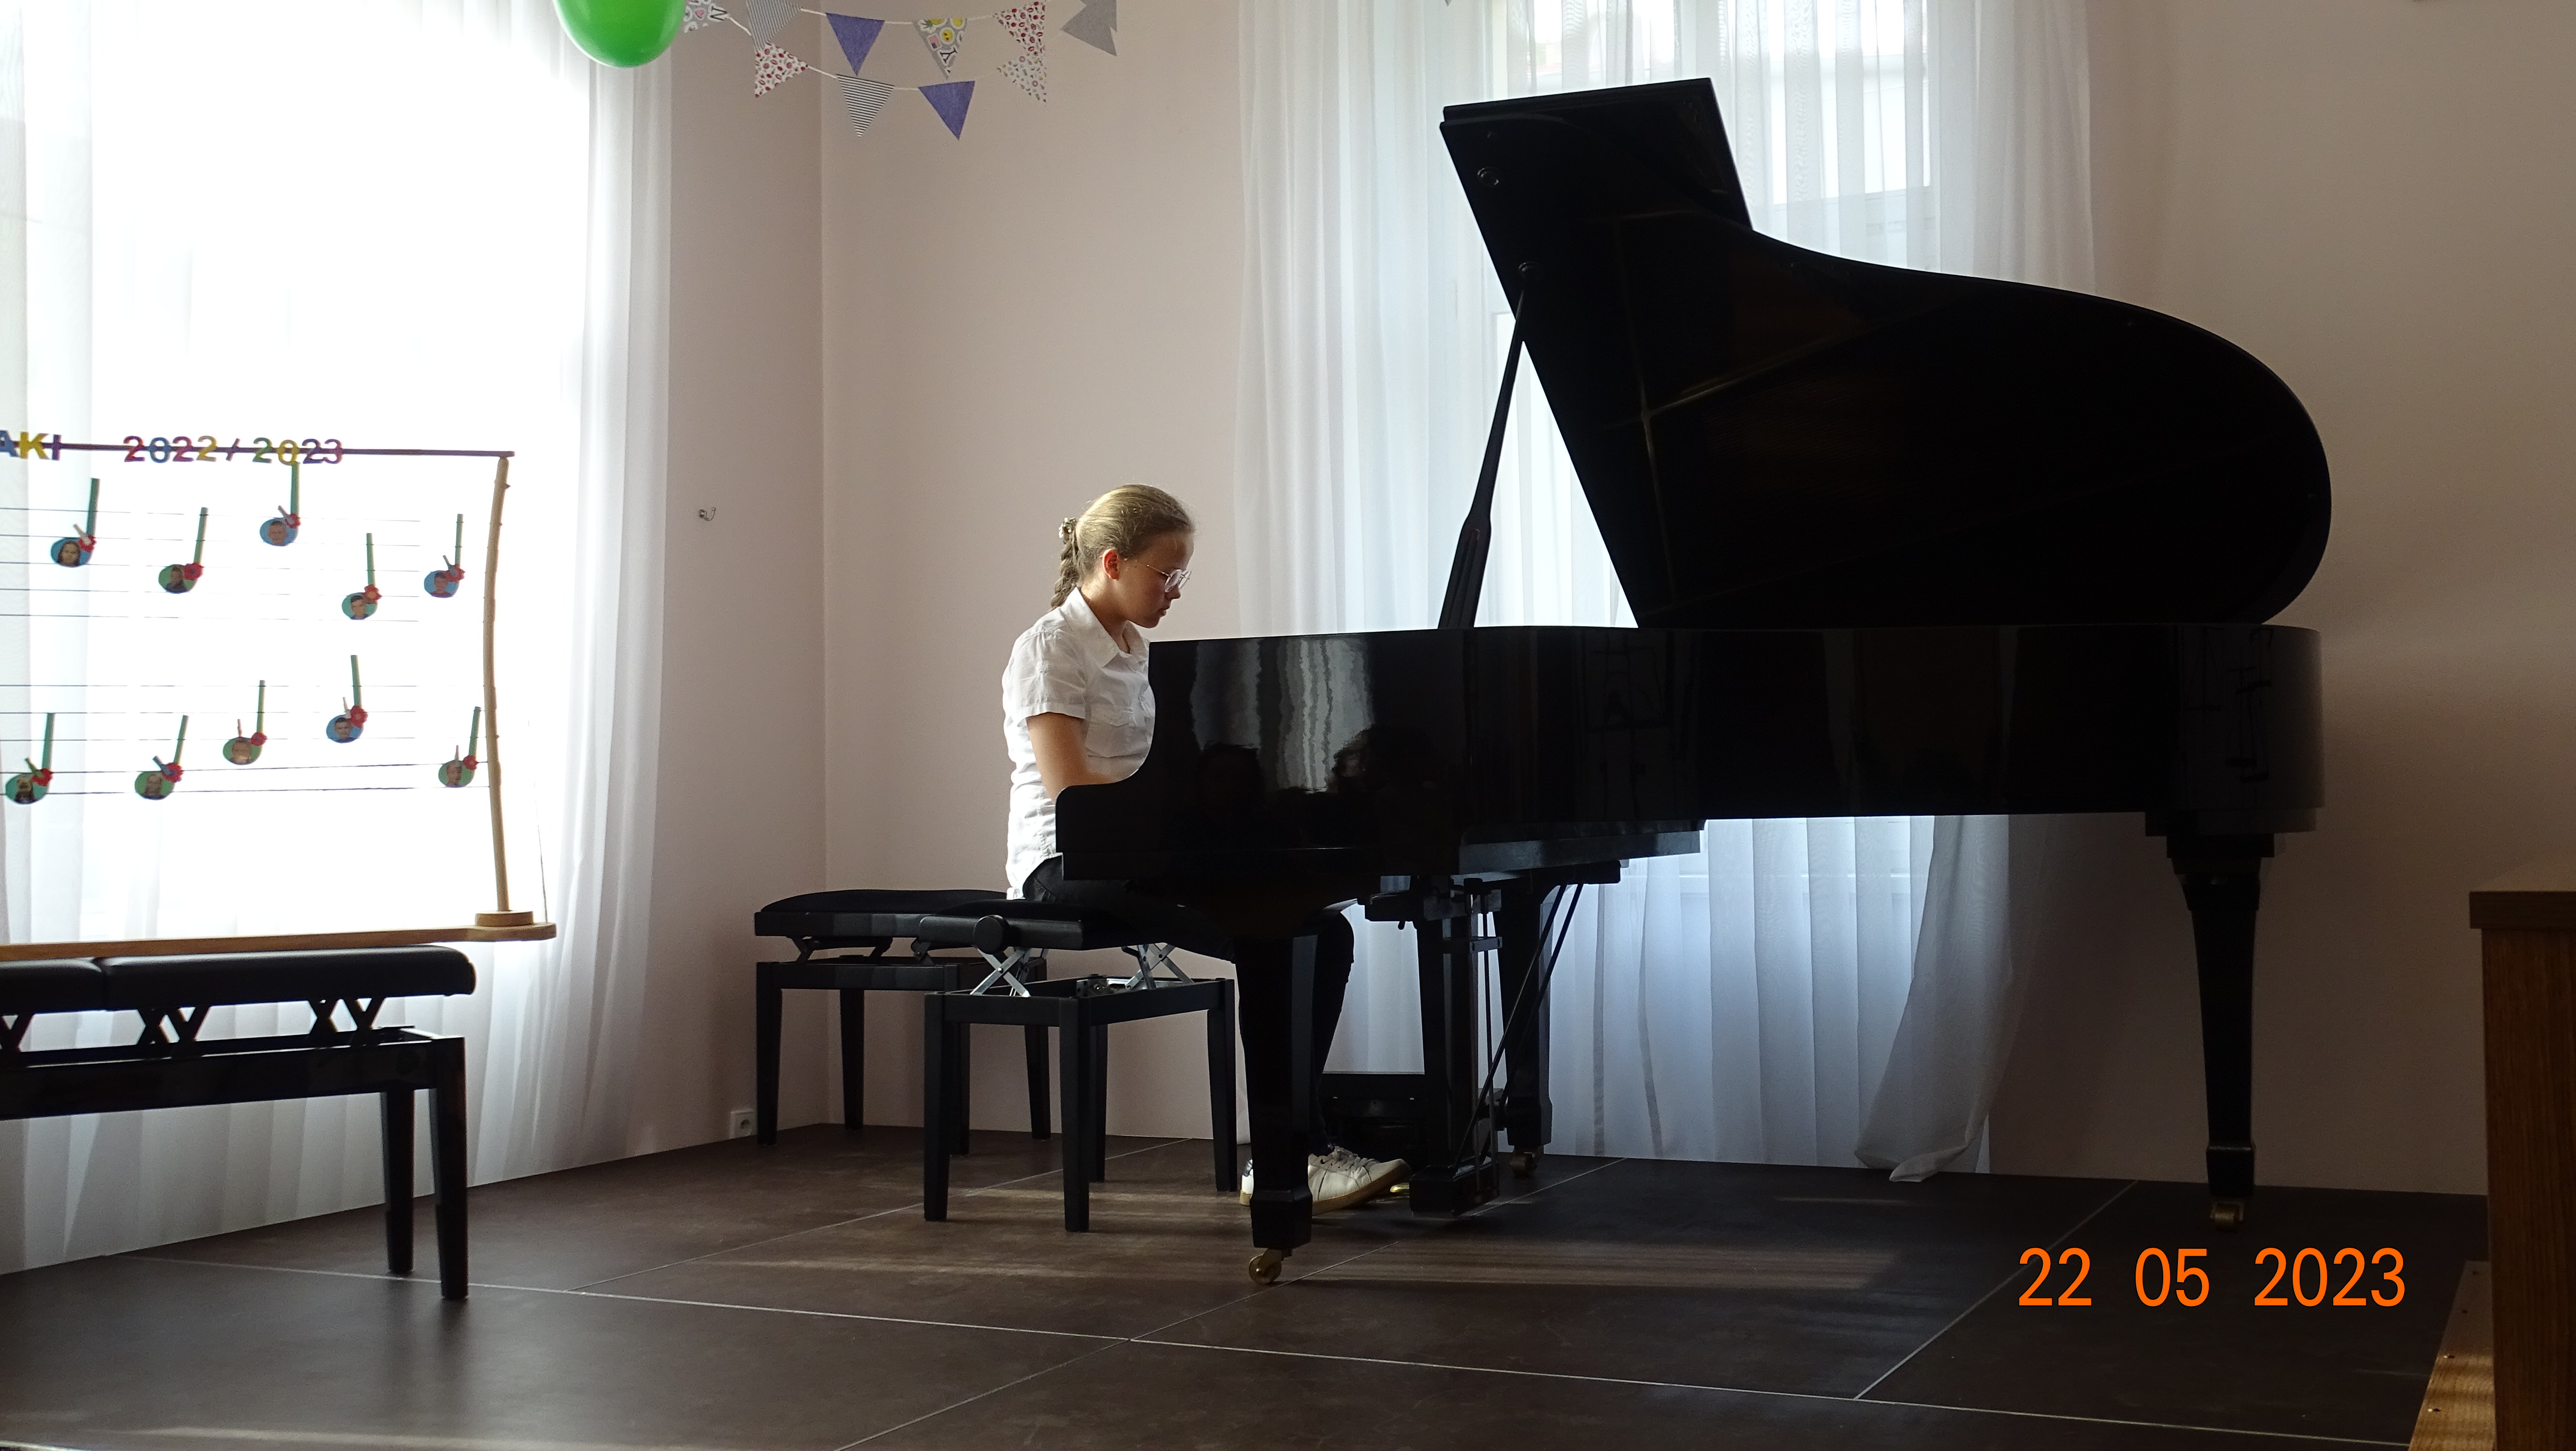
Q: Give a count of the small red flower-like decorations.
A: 10